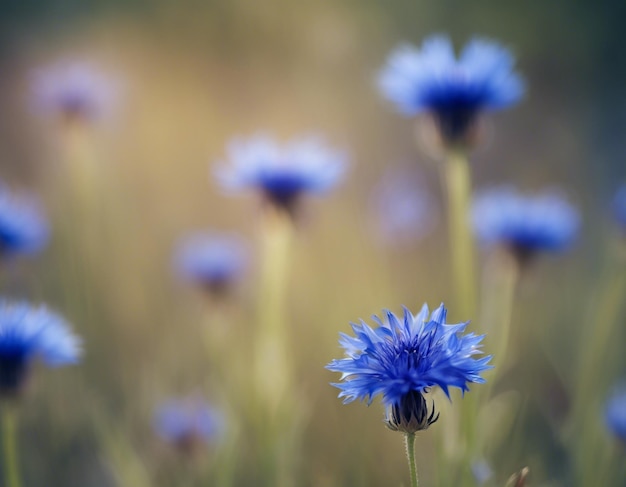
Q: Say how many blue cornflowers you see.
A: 12